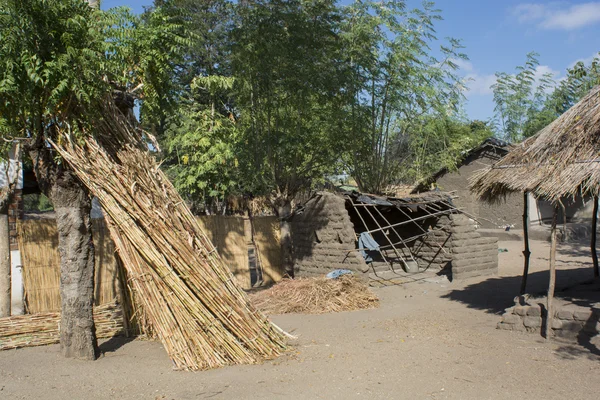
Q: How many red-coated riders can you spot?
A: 0